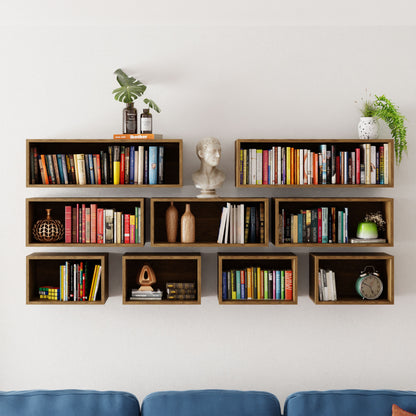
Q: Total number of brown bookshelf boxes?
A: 9